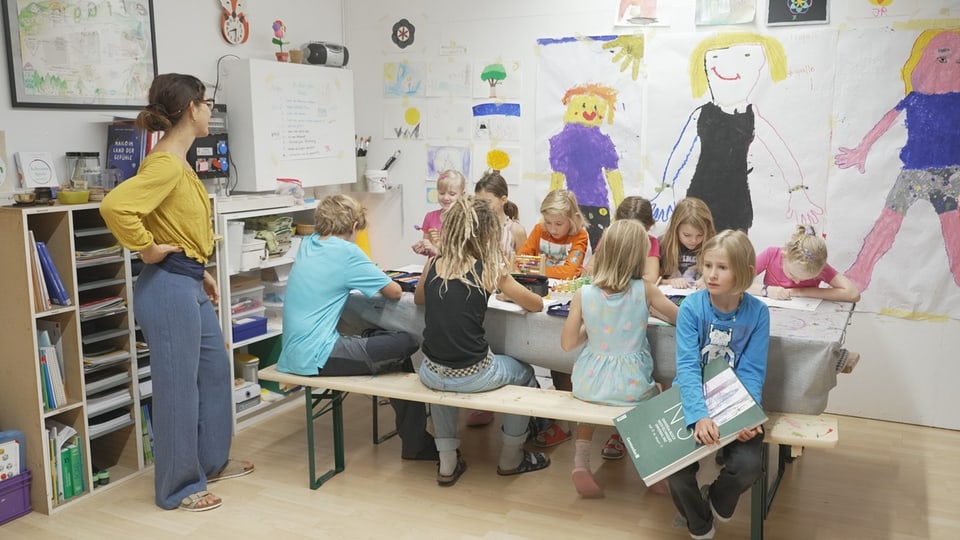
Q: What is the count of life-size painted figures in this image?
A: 3